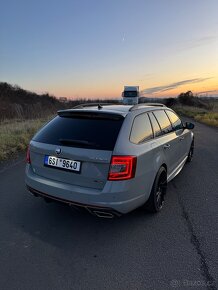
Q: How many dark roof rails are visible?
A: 2